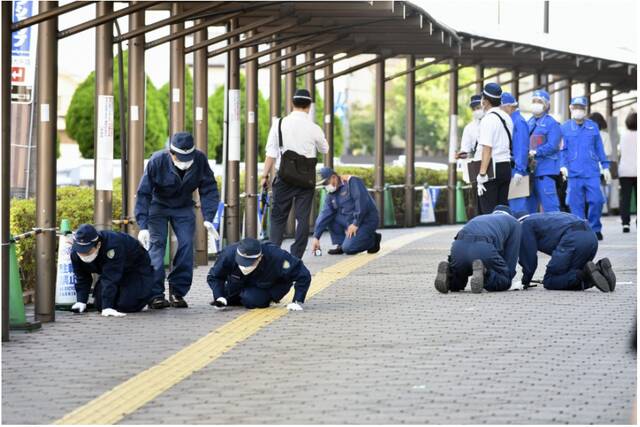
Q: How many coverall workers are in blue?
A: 3